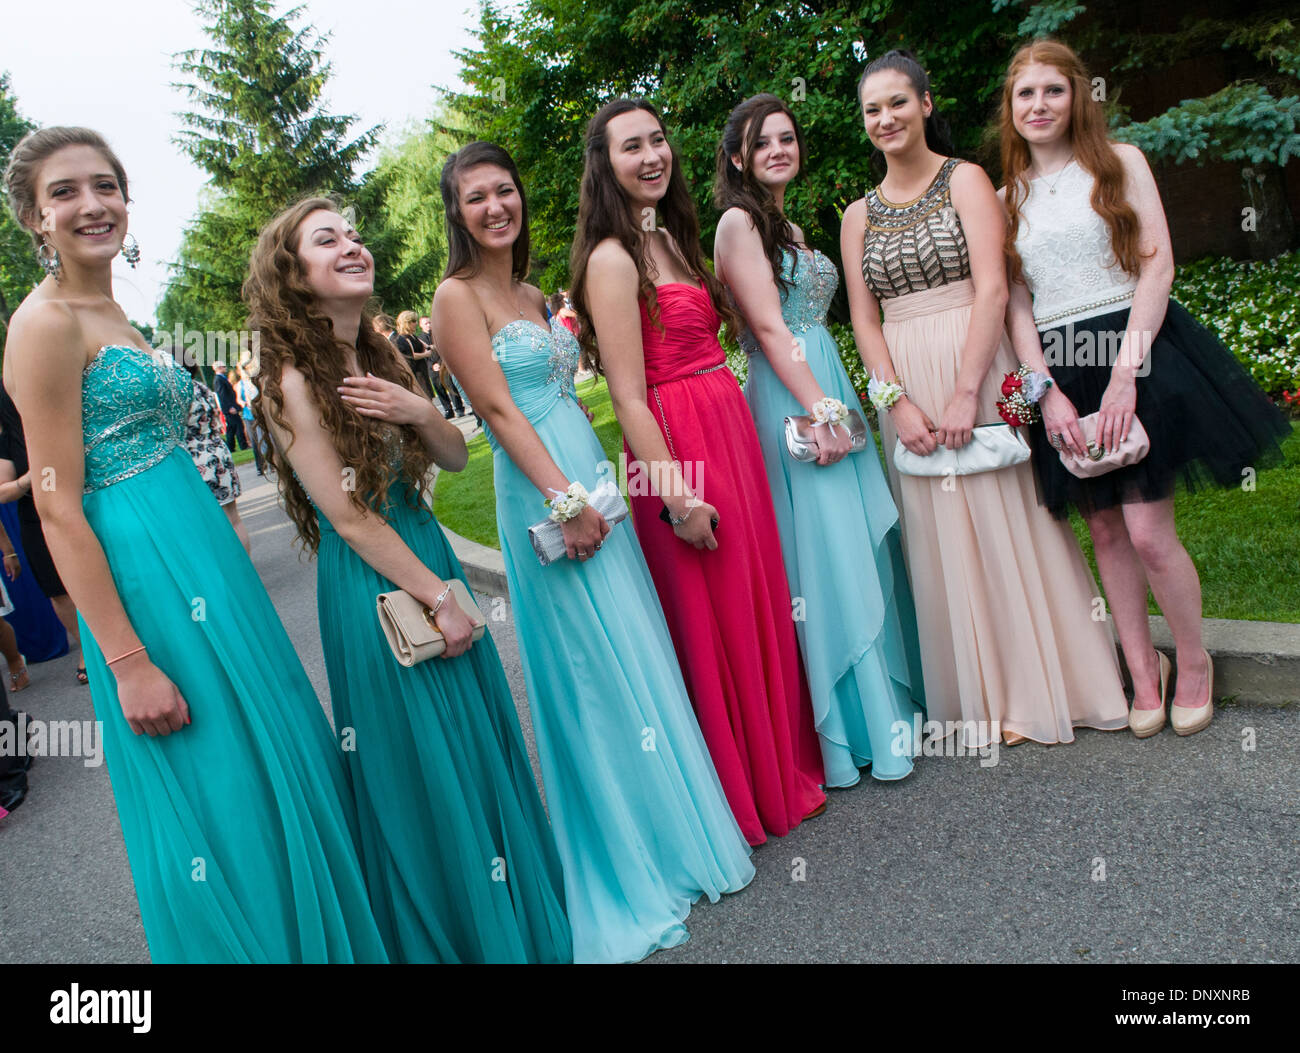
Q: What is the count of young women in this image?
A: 7